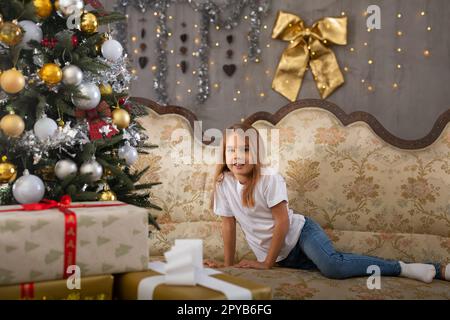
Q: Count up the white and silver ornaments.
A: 10